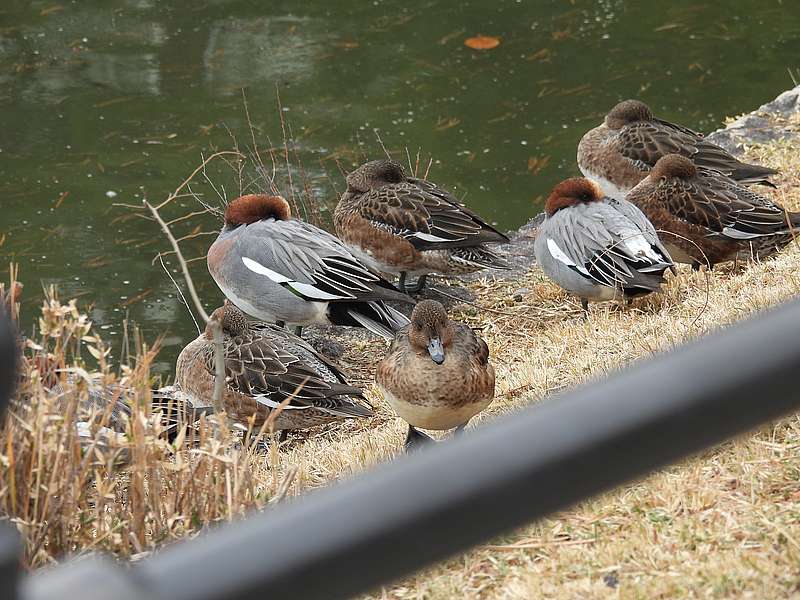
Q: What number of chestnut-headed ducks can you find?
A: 2